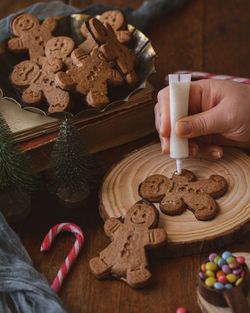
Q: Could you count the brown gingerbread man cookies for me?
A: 8